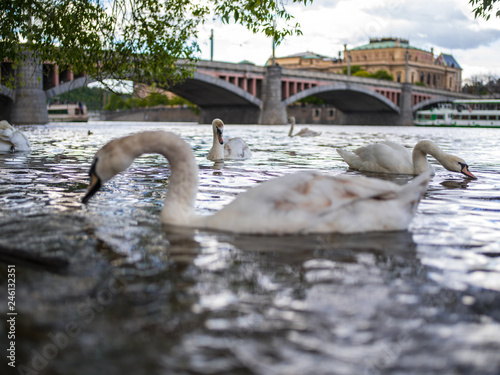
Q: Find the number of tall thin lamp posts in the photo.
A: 4